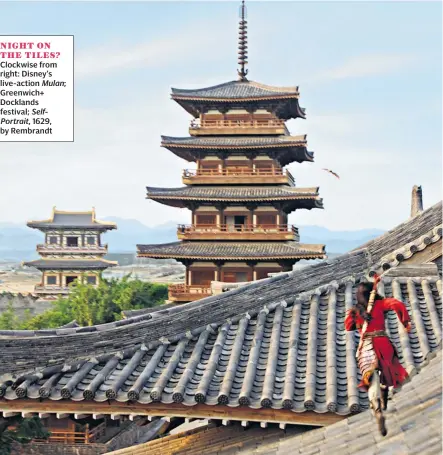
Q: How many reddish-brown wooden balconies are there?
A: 4